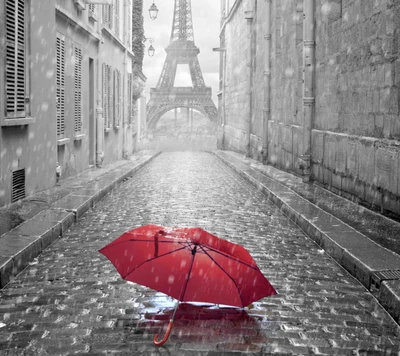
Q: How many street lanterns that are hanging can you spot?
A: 2